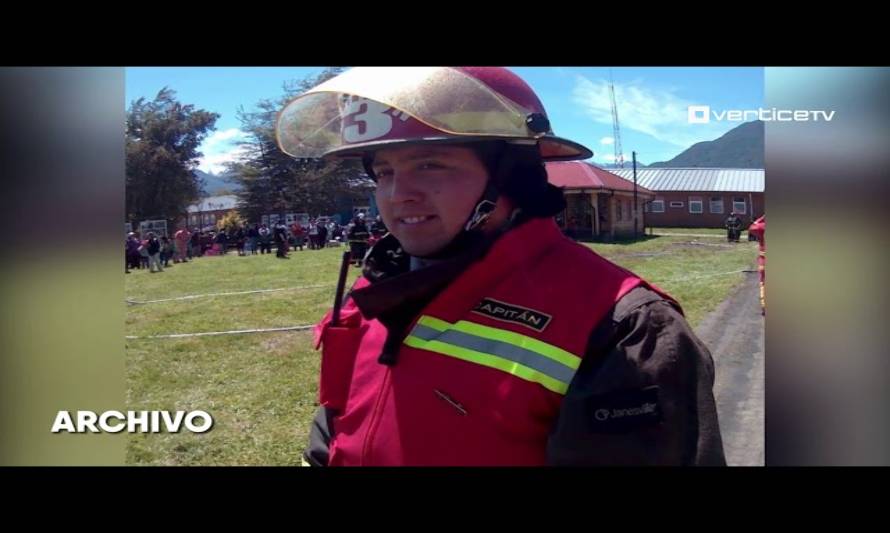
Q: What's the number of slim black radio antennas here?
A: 1